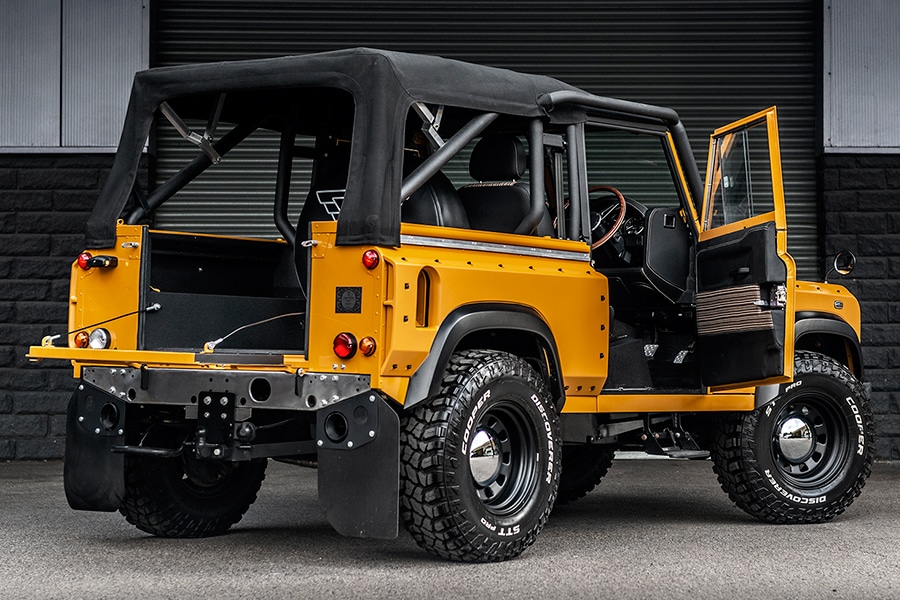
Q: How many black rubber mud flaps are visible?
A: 2